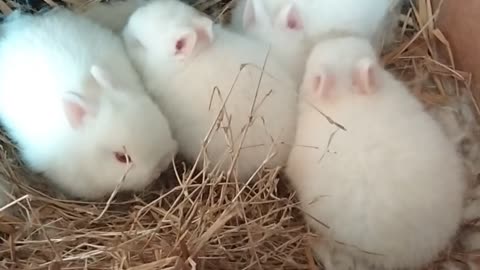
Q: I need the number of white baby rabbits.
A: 4